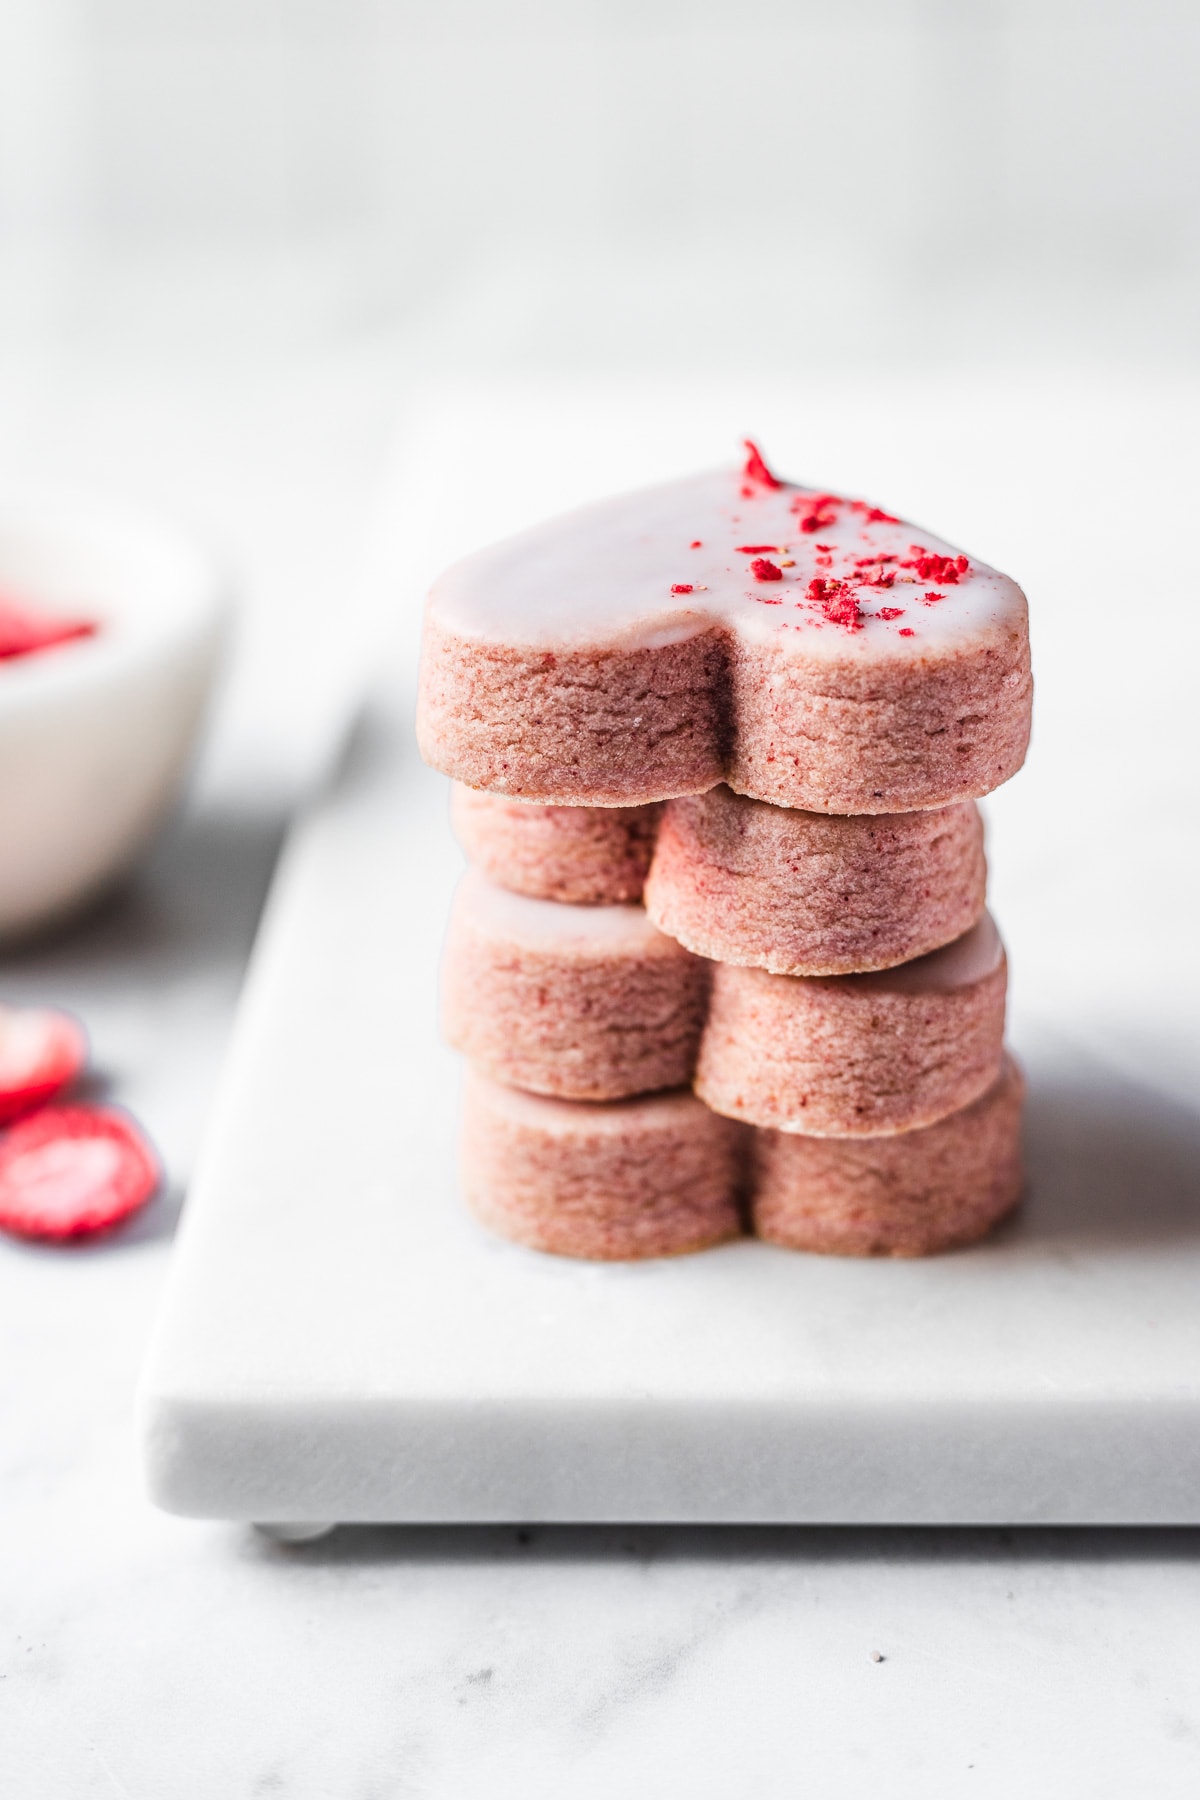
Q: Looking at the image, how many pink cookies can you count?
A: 4